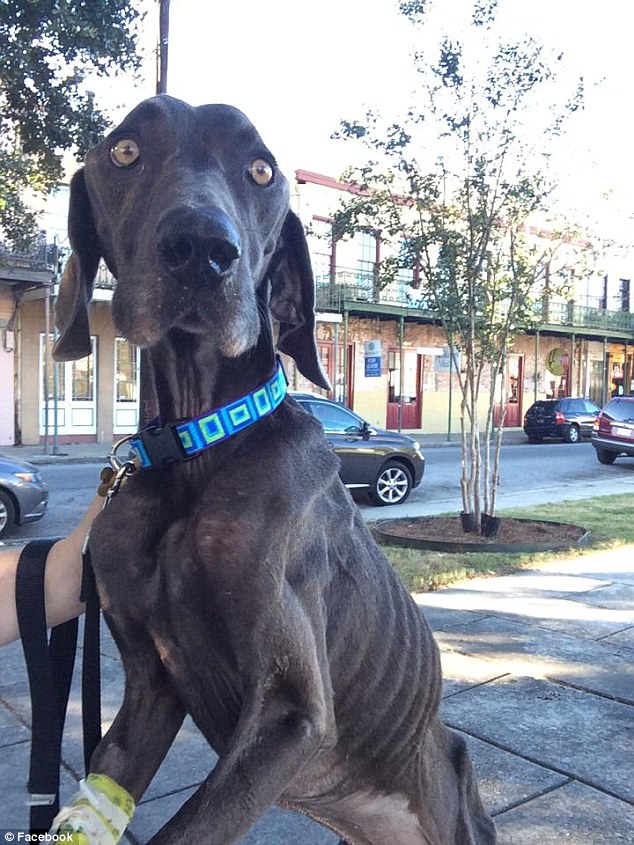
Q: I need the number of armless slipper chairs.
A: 0